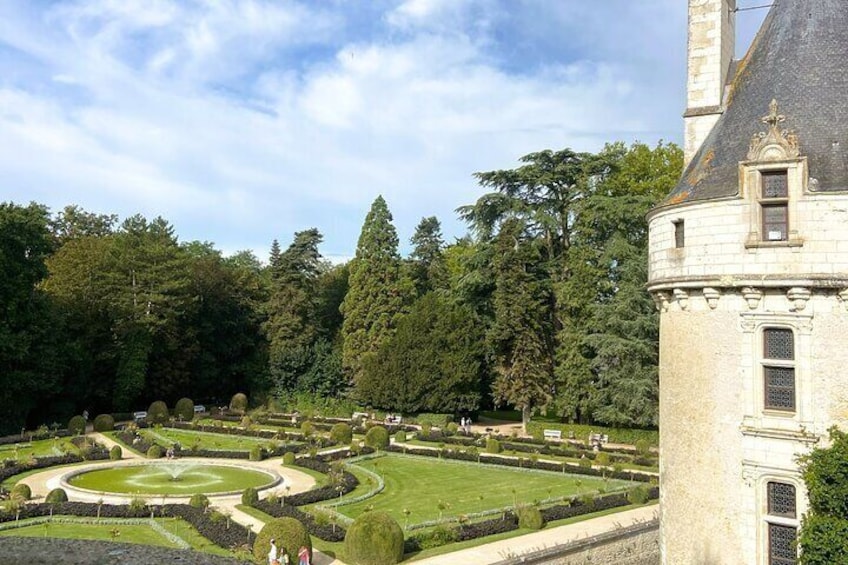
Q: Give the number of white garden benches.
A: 6